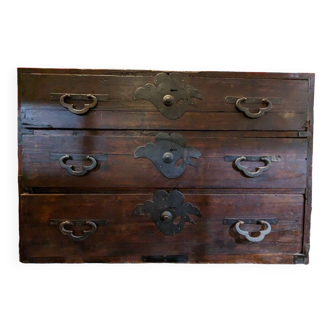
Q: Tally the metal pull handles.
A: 6